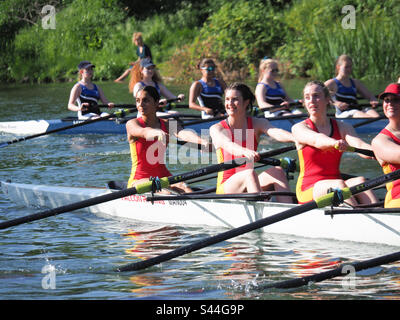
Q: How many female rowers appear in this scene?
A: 9